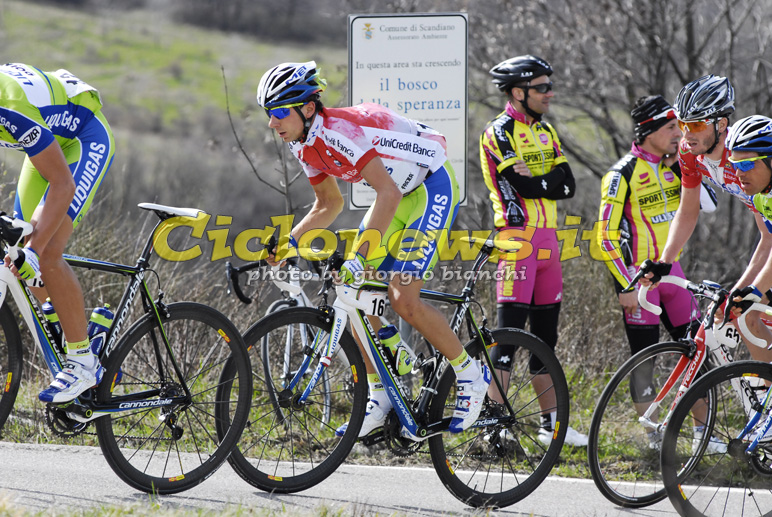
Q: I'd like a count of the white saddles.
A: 2